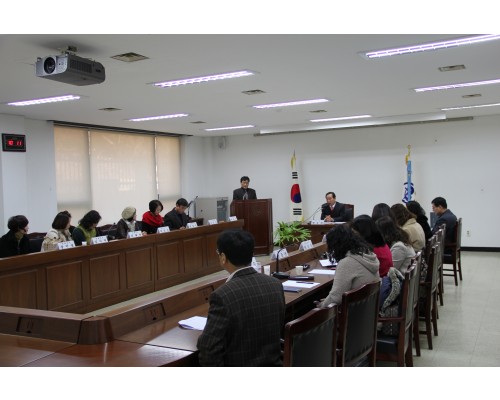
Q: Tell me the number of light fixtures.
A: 9